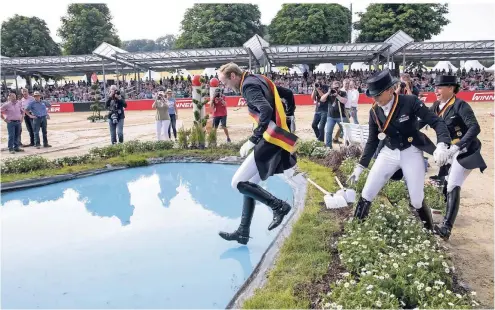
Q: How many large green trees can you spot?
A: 5